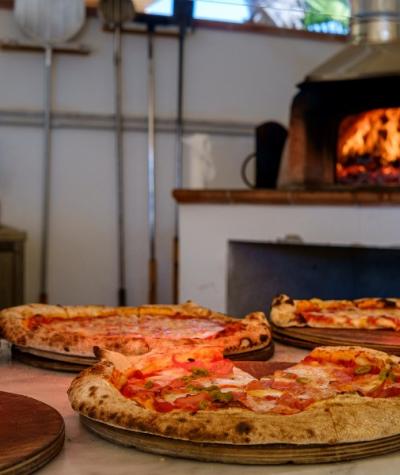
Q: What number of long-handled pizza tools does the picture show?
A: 4